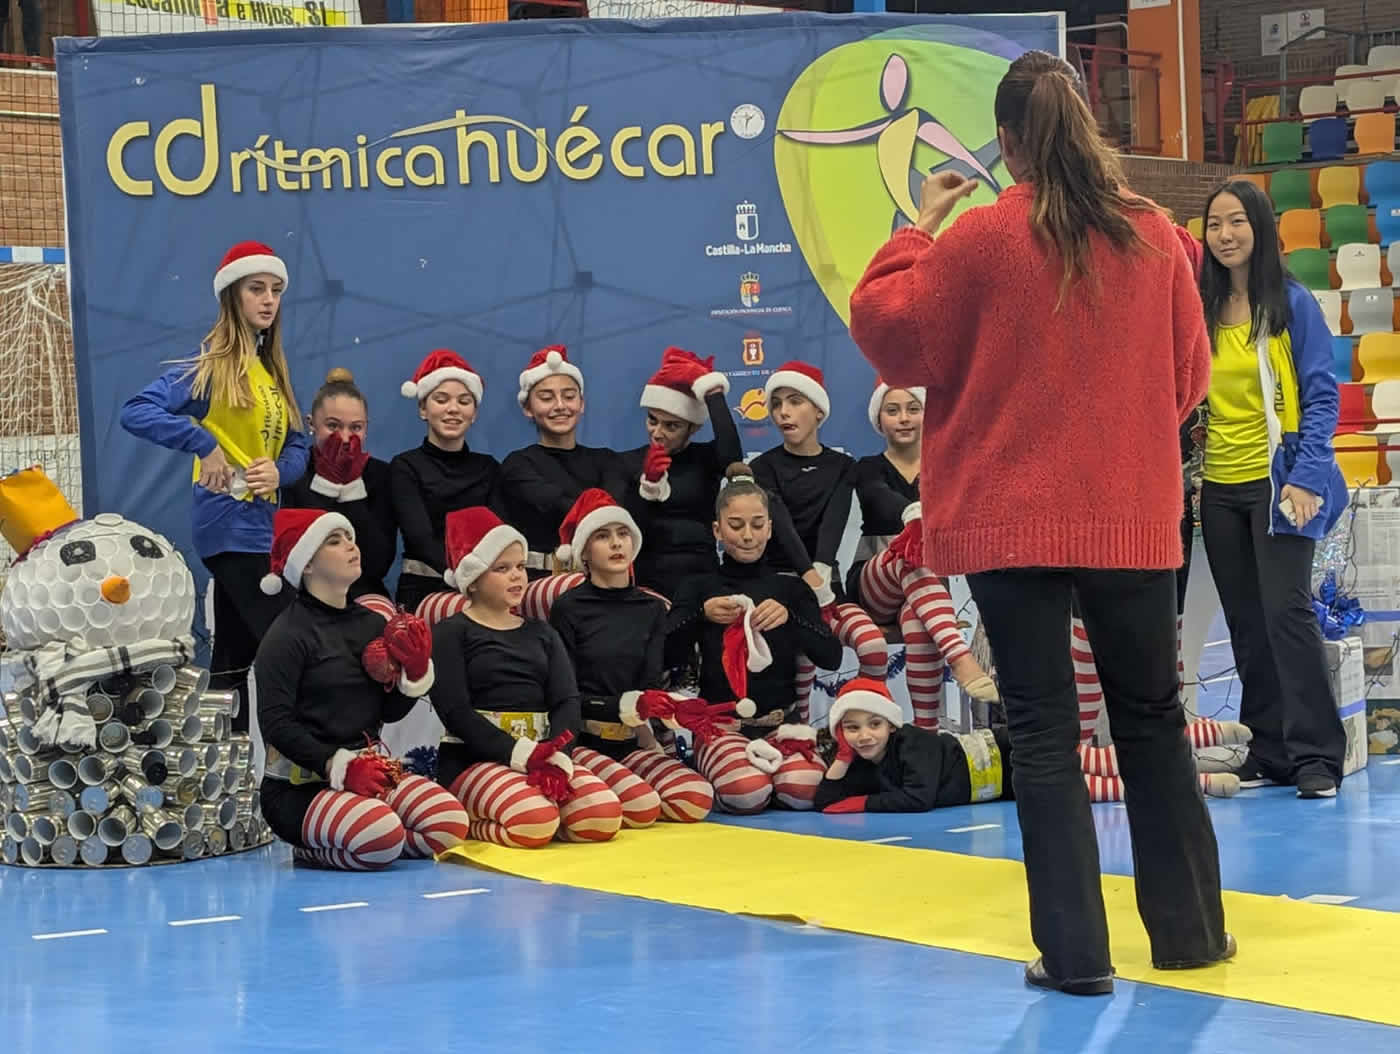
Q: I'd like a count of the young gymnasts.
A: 11